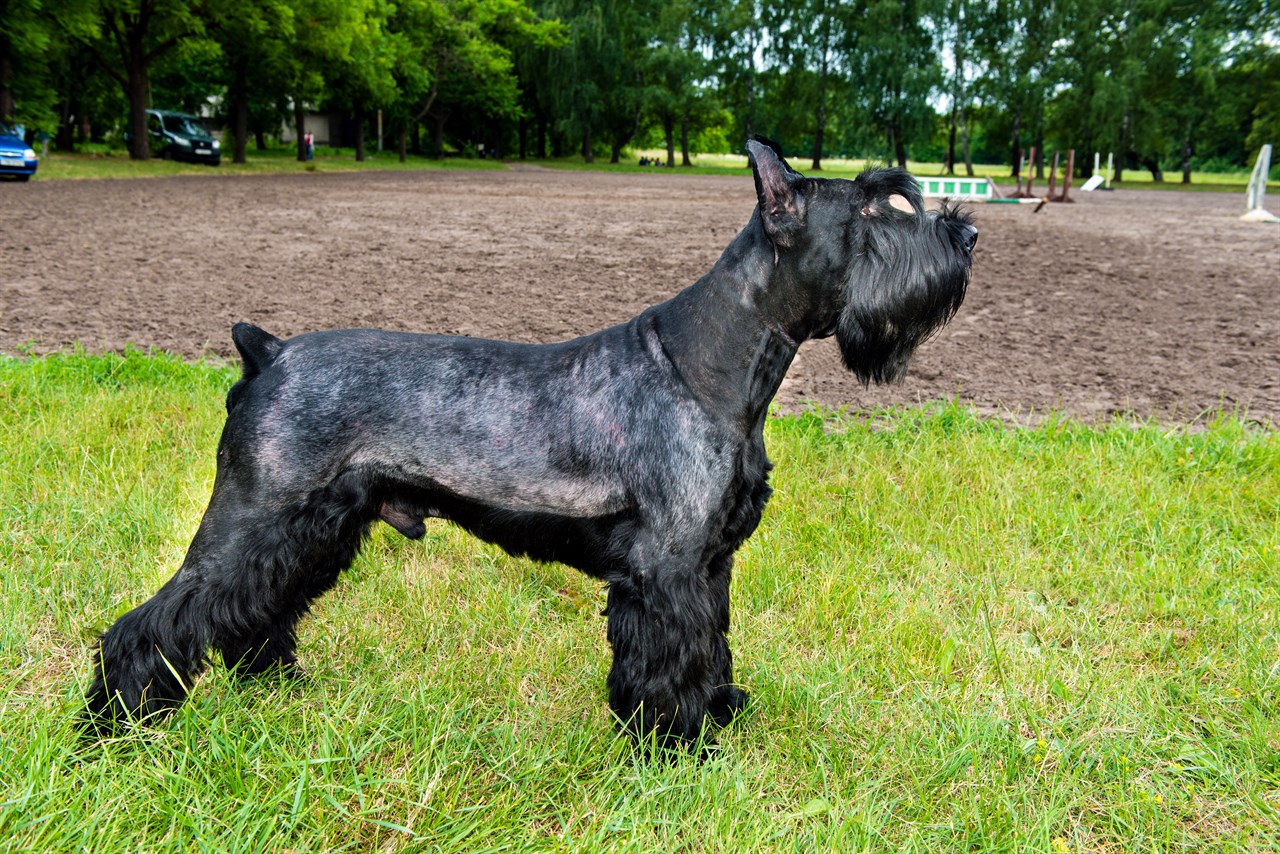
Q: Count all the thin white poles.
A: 2